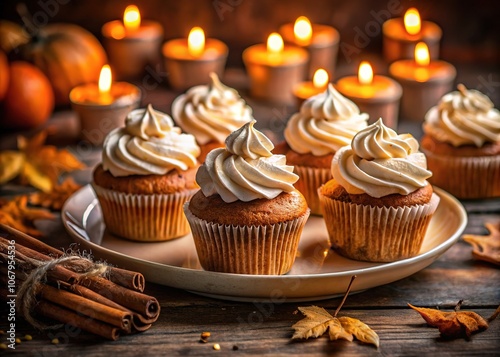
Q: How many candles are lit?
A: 9